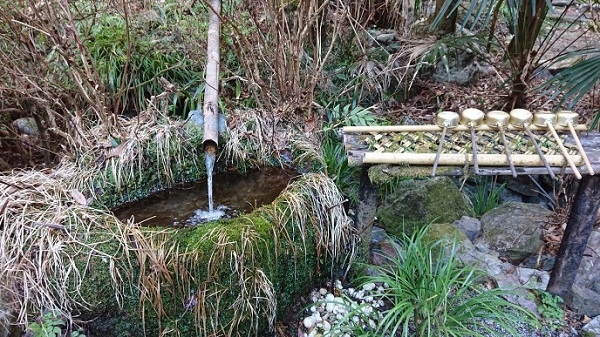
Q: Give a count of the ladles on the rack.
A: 6